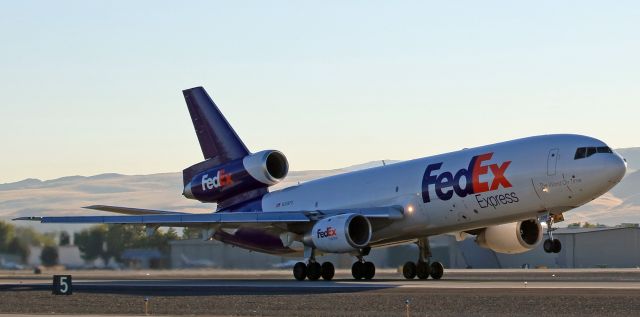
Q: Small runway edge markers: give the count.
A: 2